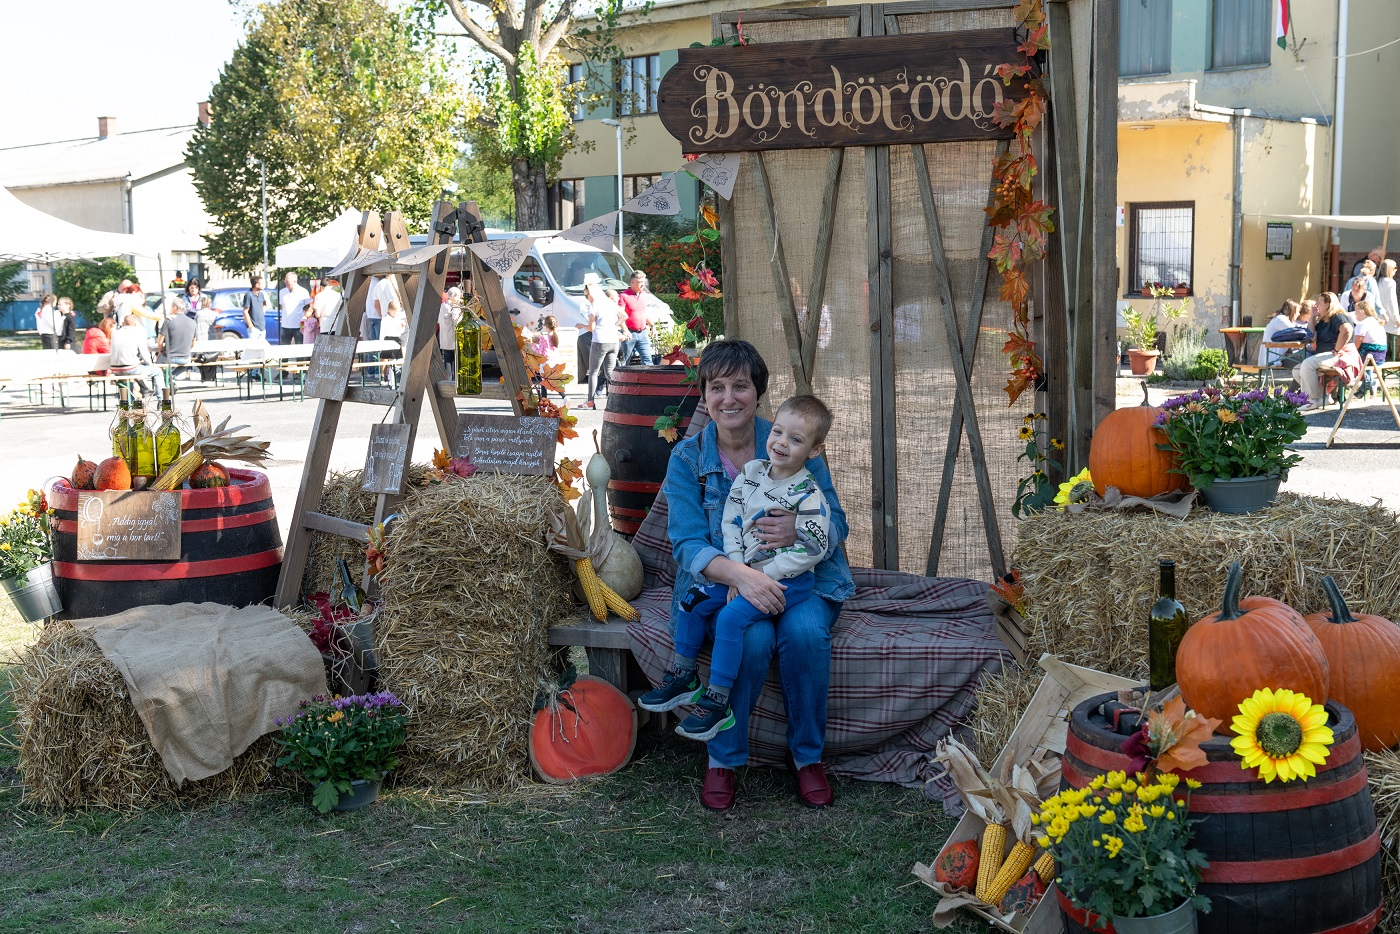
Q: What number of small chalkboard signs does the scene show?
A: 4